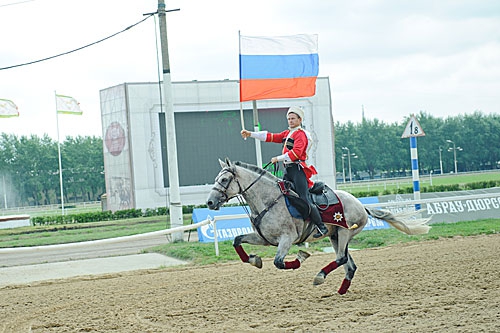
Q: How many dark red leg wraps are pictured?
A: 4